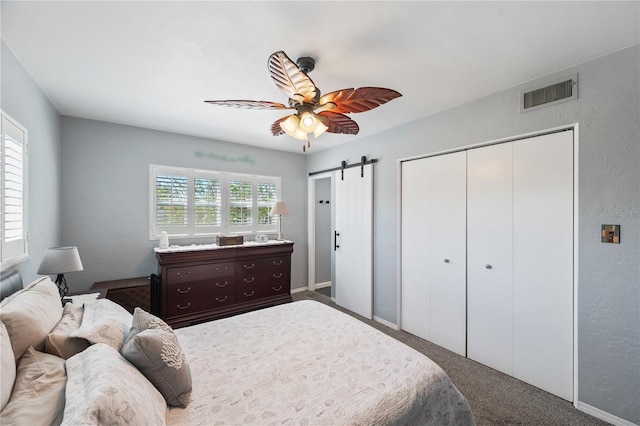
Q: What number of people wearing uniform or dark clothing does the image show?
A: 0